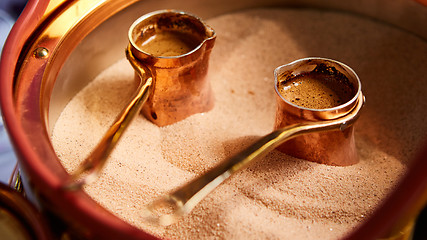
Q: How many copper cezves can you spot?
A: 2